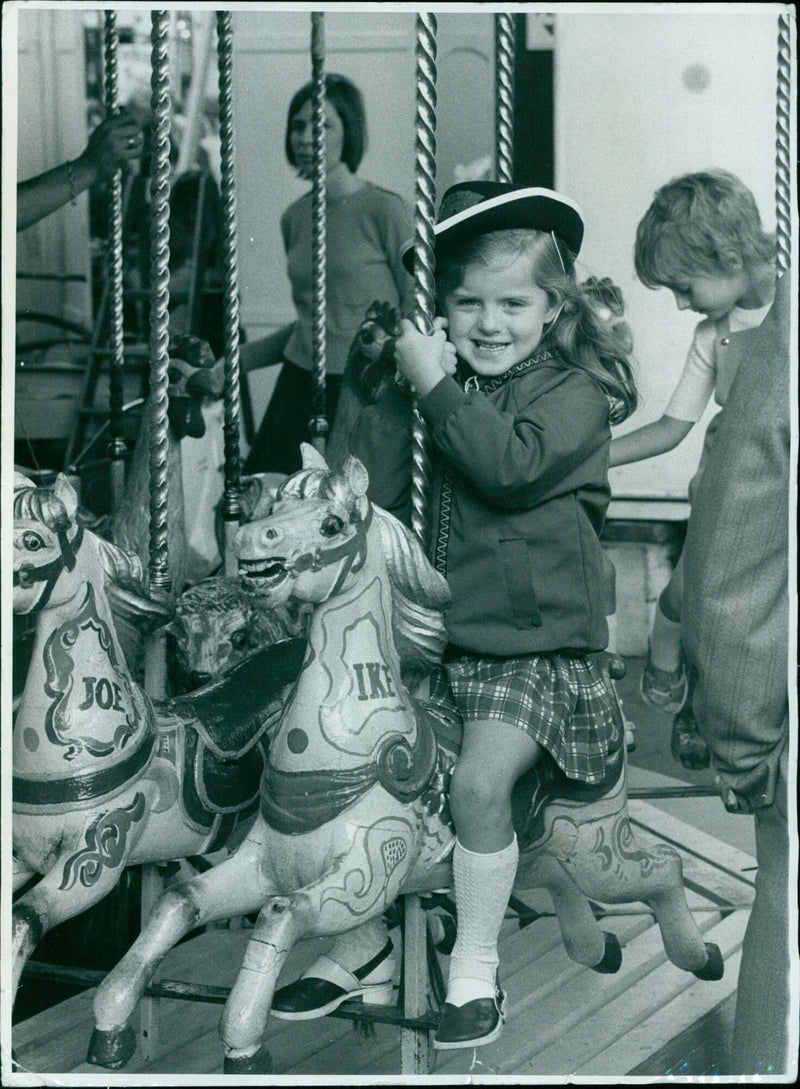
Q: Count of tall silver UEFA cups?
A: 0